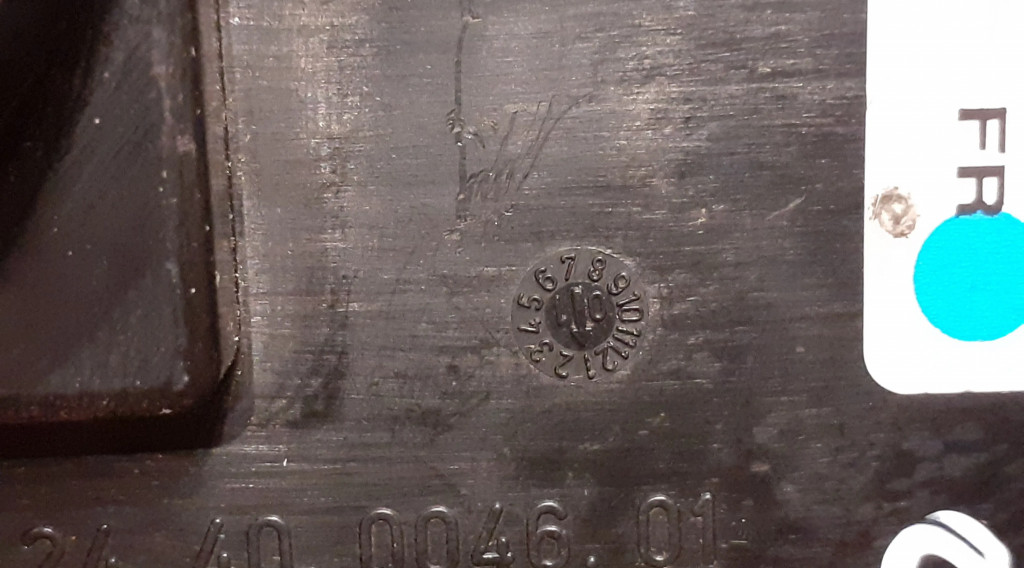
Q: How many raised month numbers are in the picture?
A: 12